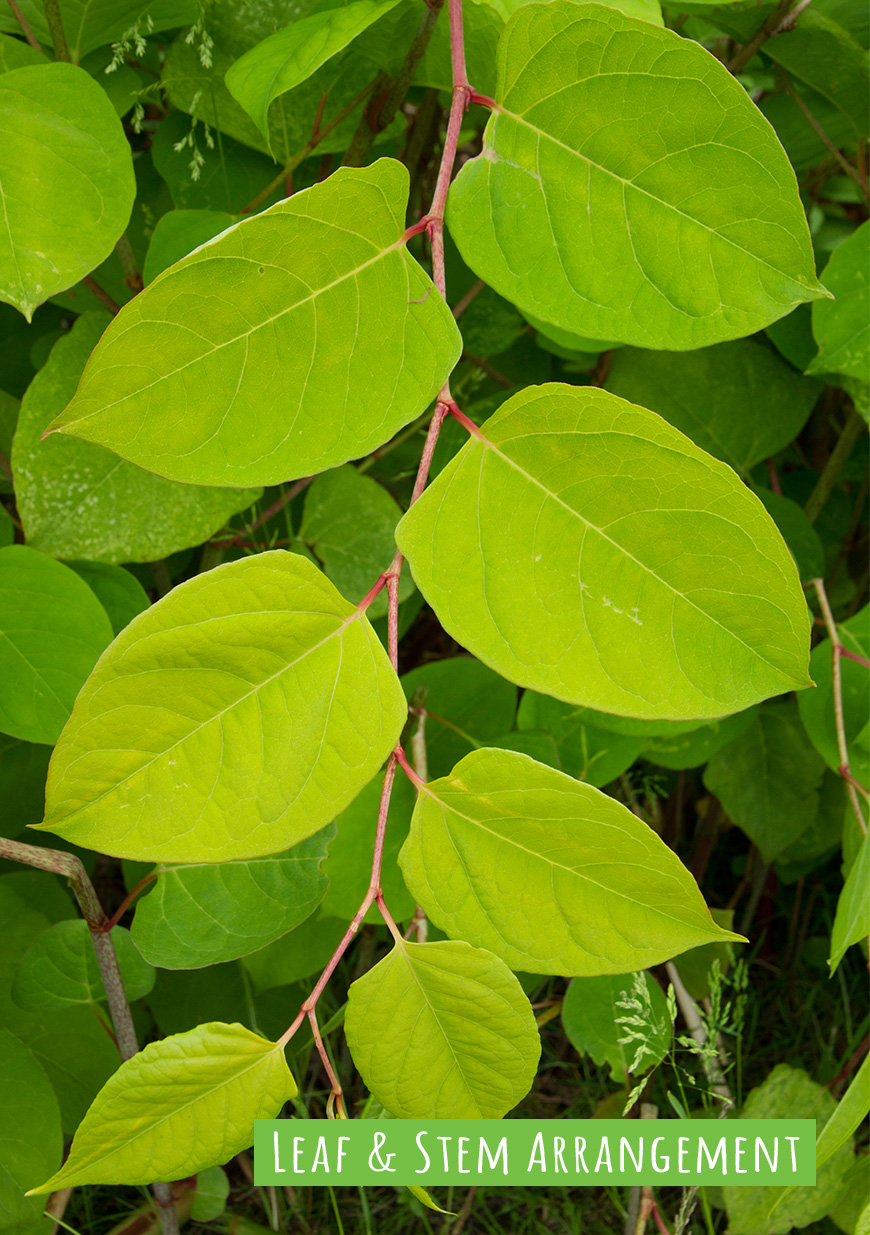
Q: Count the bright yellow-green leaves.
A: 7